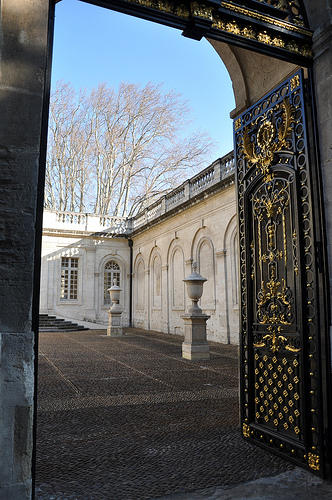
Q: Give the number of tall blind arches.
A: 5